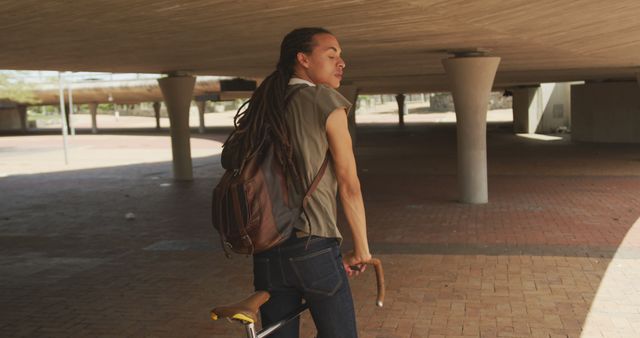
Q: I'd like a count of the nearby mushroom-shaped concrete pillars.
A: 2